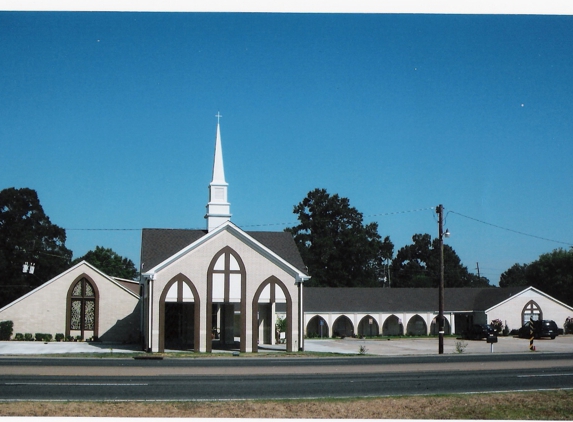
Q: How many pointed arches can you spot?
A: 11